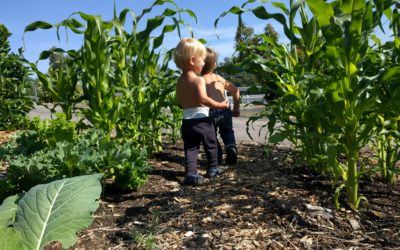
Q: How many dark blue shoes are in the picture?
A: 2